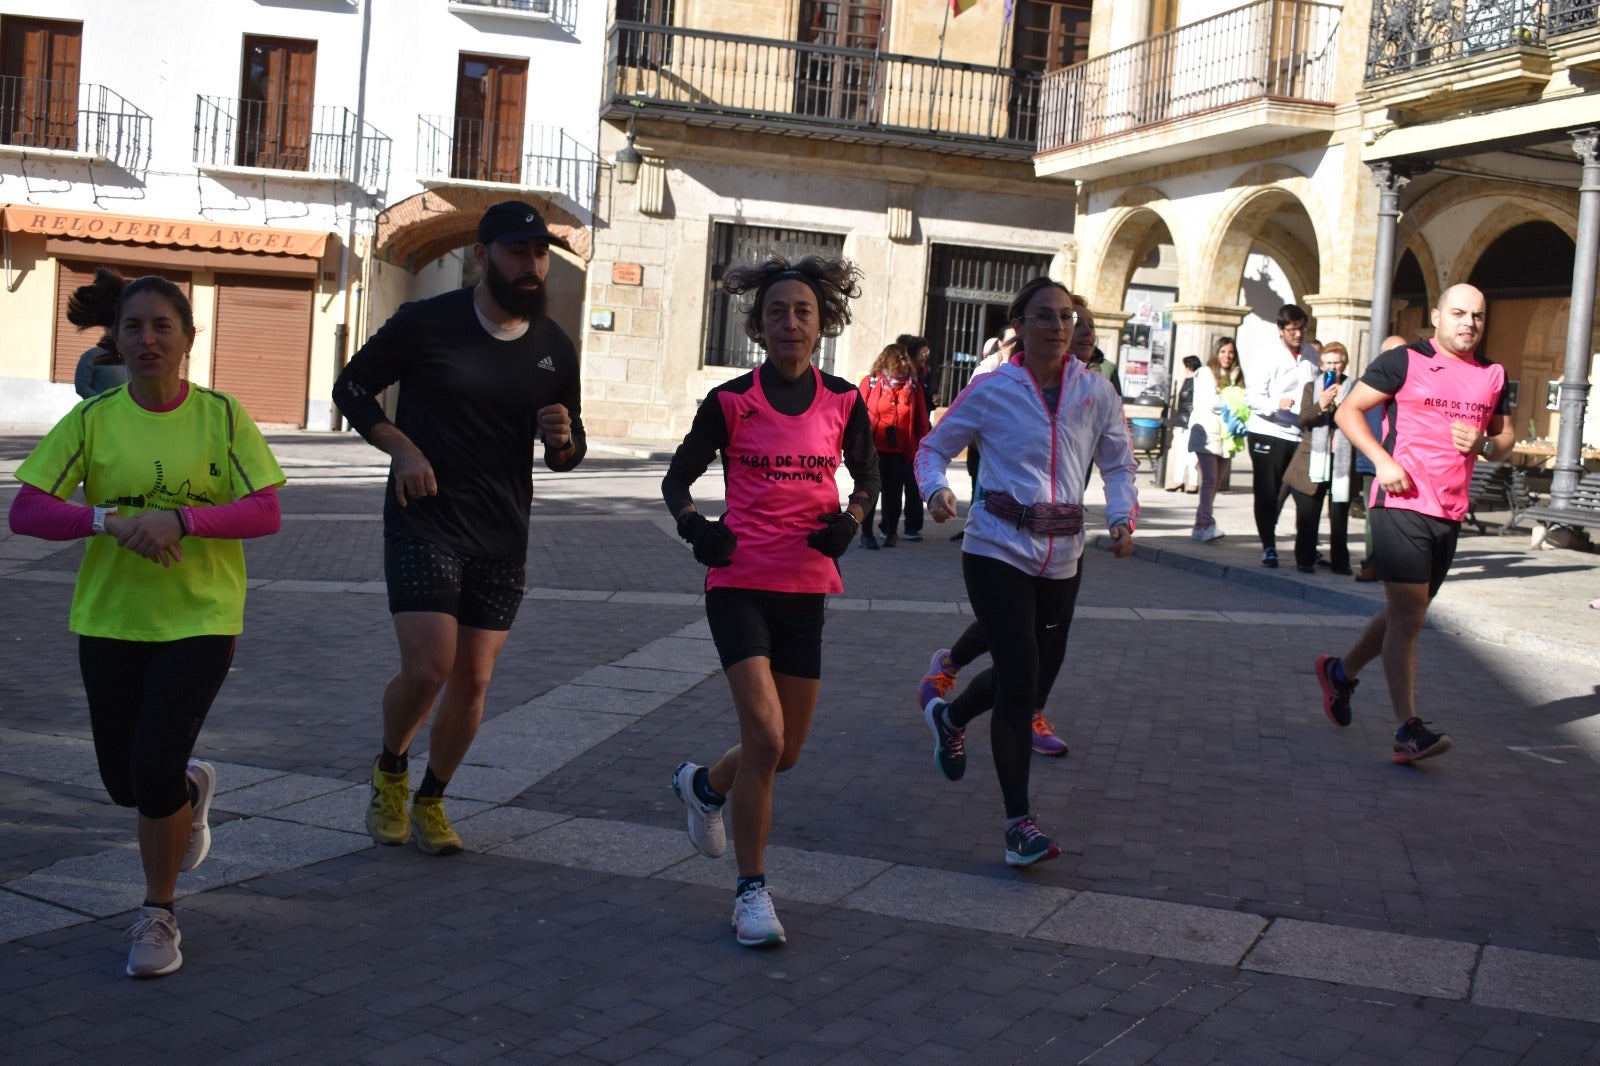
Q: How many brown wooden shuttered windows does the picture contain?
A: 3